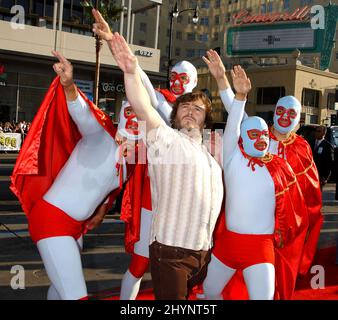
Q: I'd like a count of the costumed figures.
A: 4